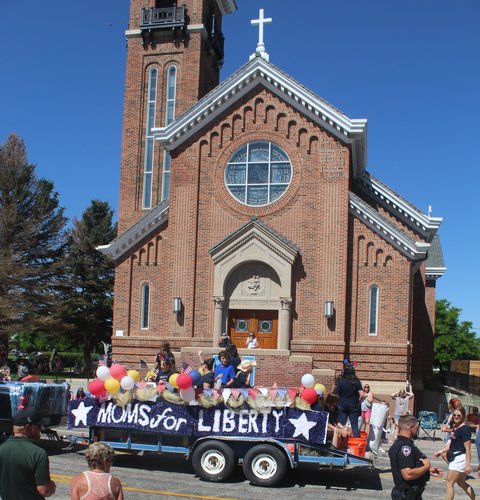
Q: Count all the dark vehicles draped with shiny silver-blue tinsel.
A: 1